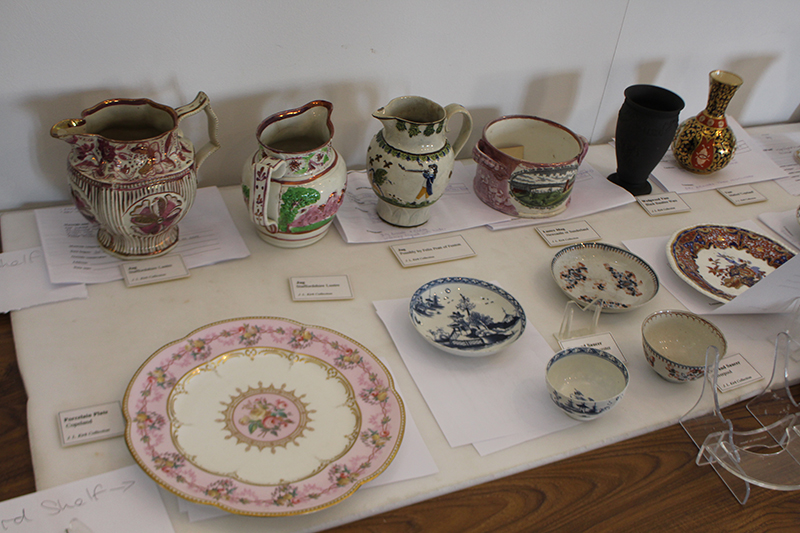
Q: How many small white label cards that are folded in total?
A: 0